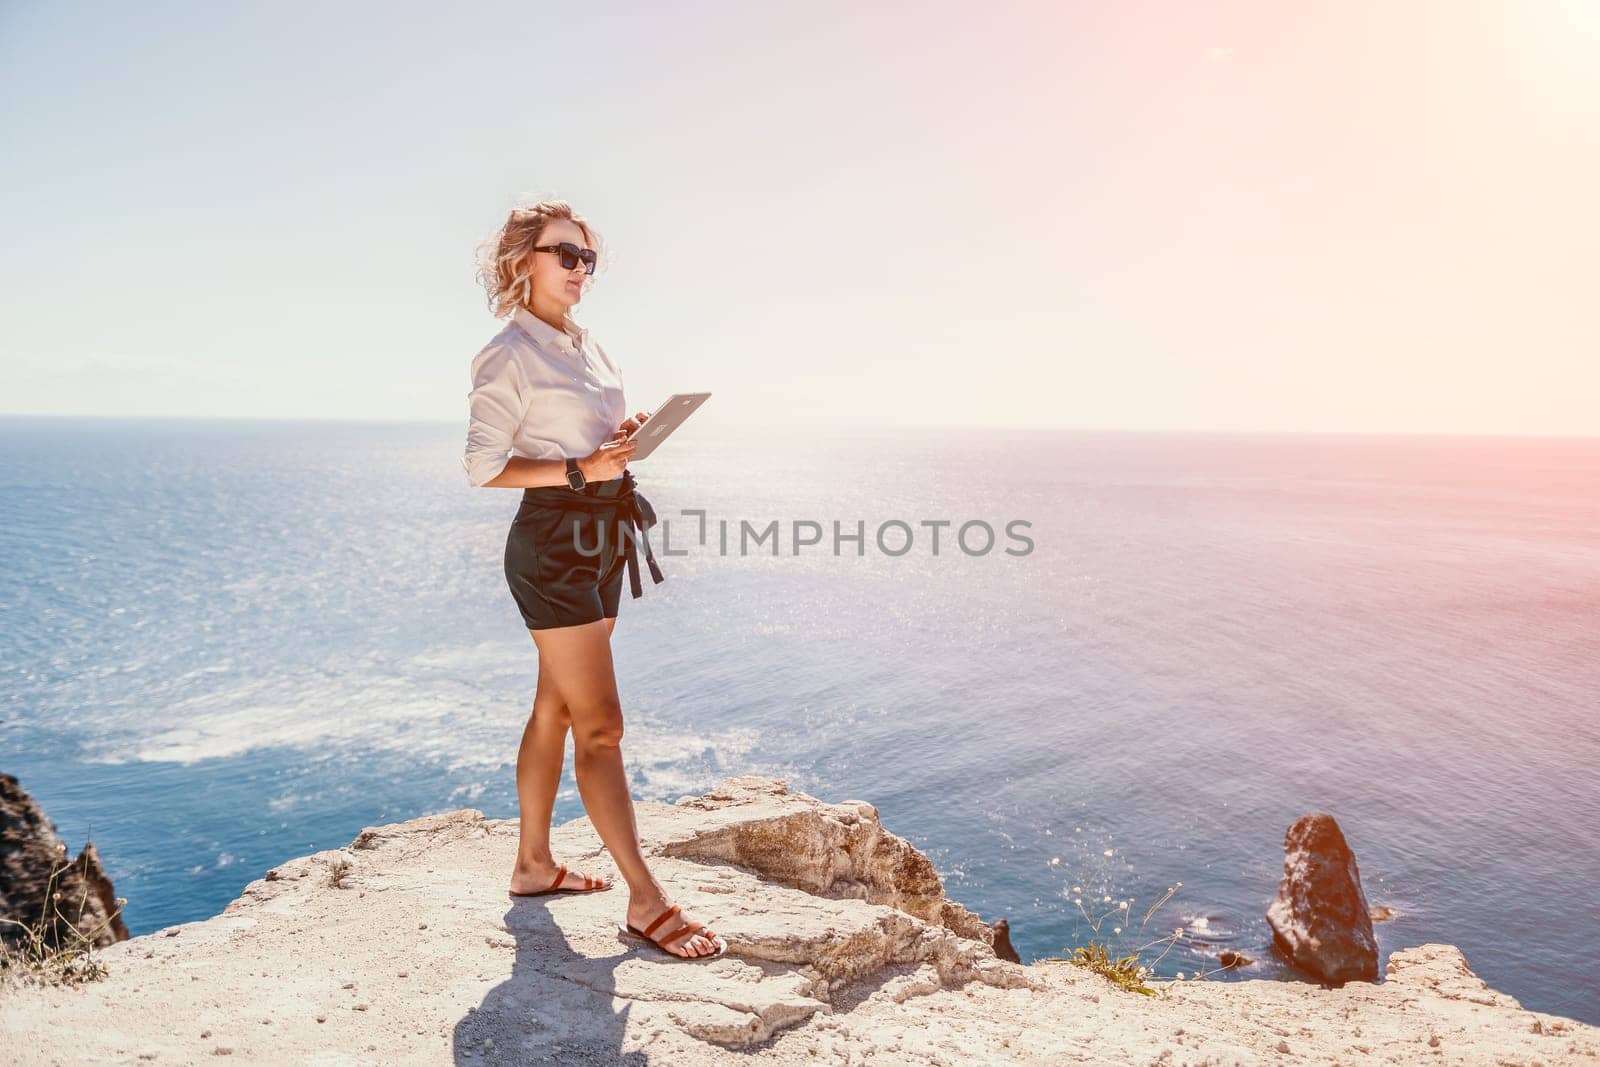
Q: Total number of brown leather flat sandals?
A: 2